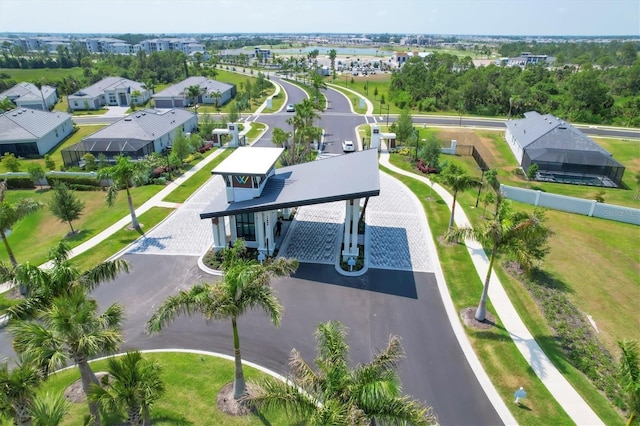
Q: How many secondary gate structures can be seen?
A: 2